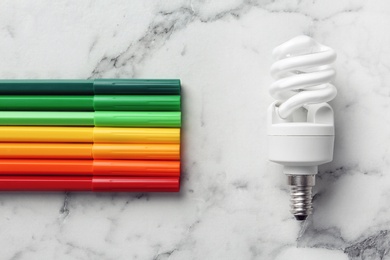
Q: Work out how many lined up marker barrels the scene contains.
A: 7